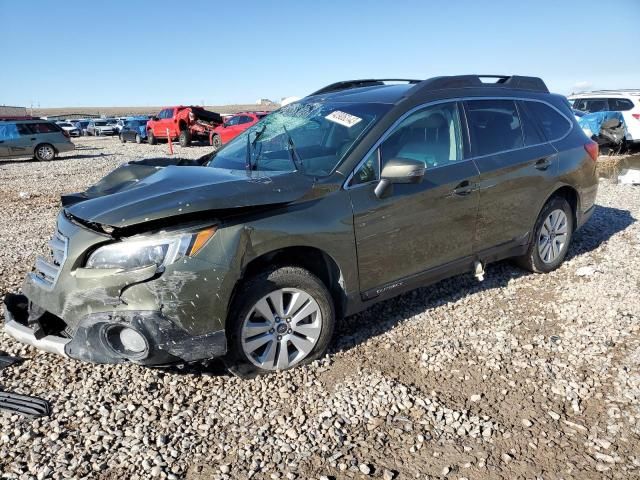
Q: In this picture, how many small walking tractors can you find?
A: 0